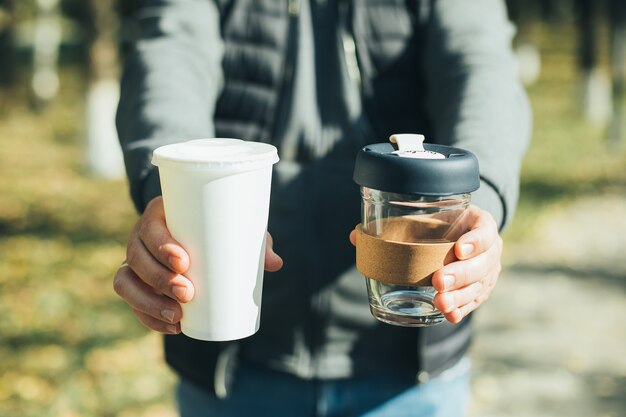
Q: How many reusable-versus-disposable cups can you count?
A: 2